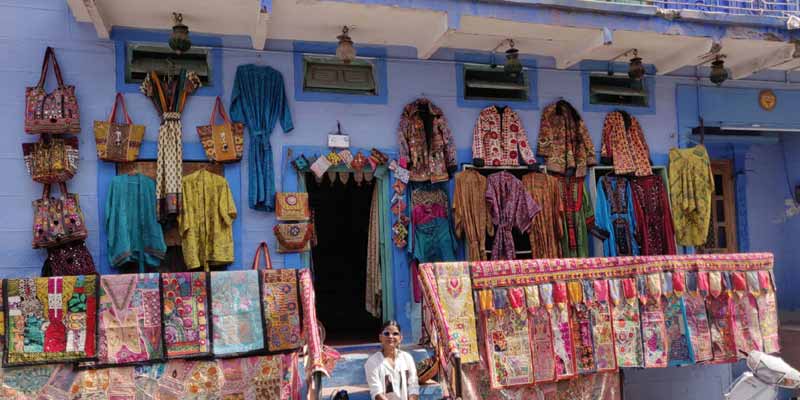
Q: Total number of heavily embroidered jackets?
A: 4